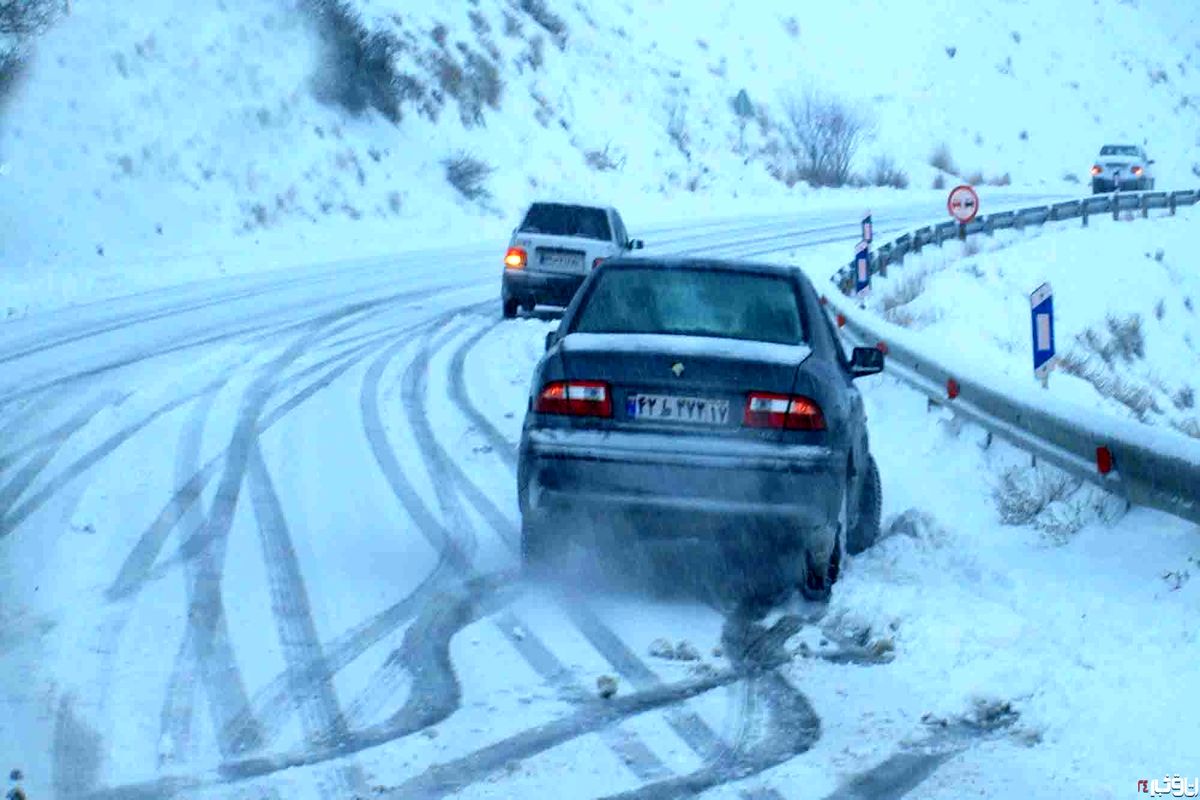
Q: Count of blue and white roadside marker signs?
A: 3